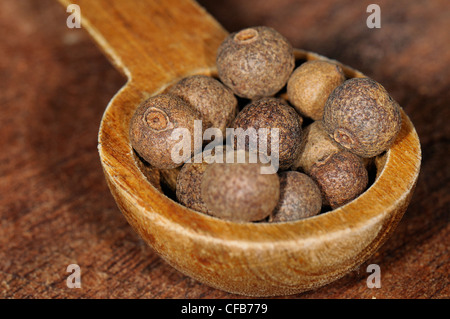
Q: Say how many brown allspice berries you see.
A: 11